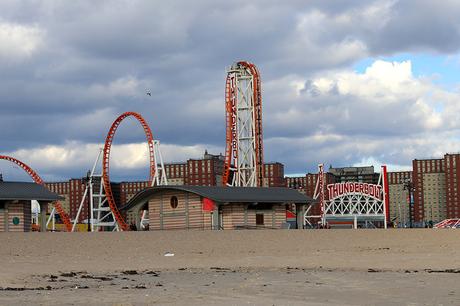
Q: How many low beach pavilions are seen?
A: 2